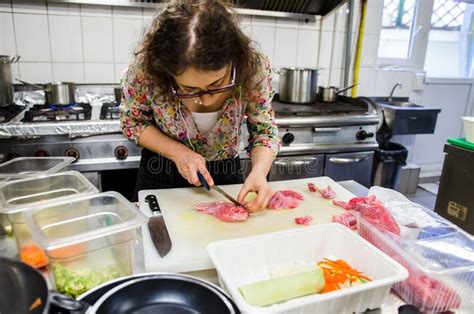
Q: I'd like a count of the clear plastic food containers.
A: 4